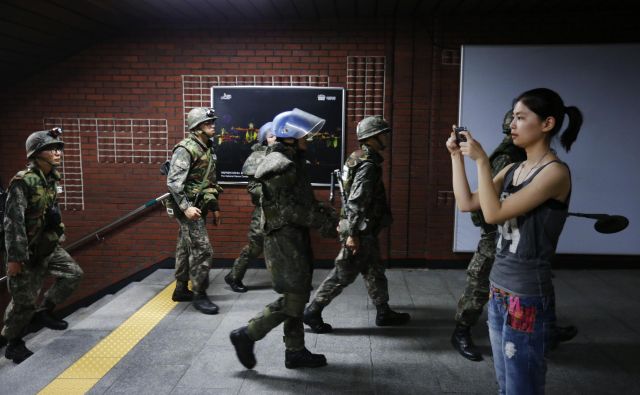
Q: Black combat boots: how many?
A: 11